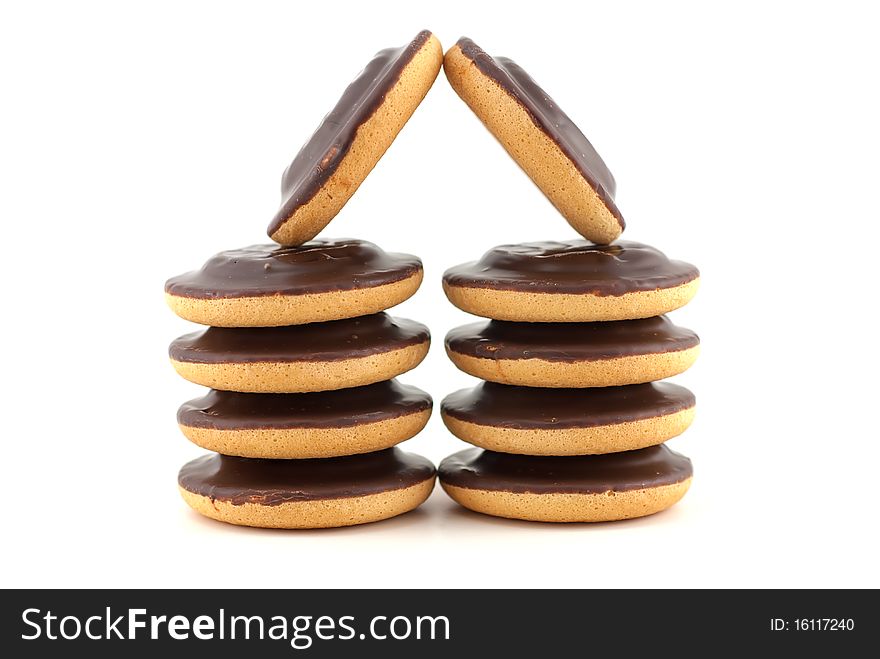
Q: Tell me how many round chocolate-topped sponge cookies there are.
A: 10